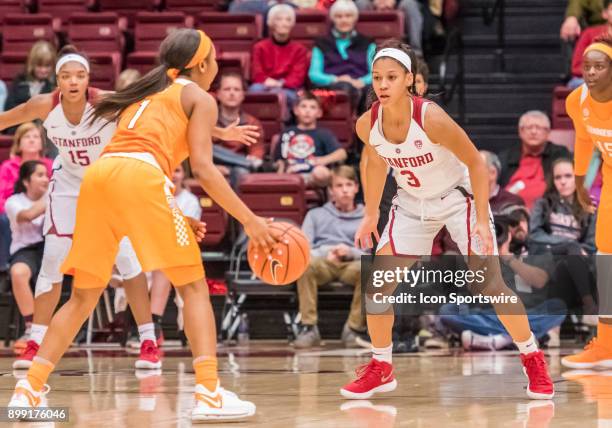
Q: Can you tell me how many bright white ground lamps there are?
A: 0